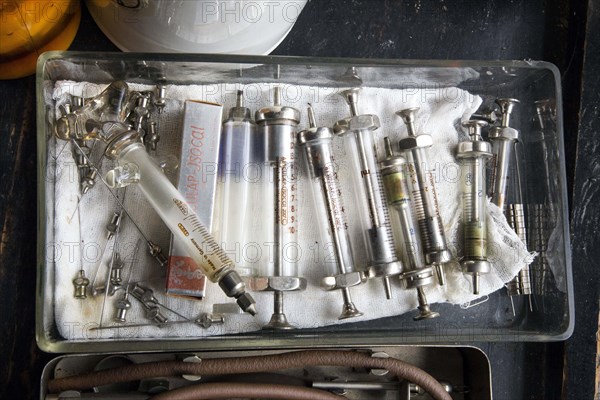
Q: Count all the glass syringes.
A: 9